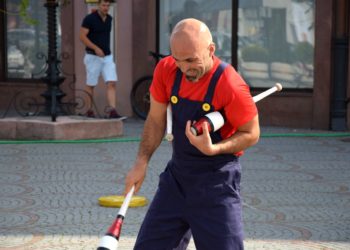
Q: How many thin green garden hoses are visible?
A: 1